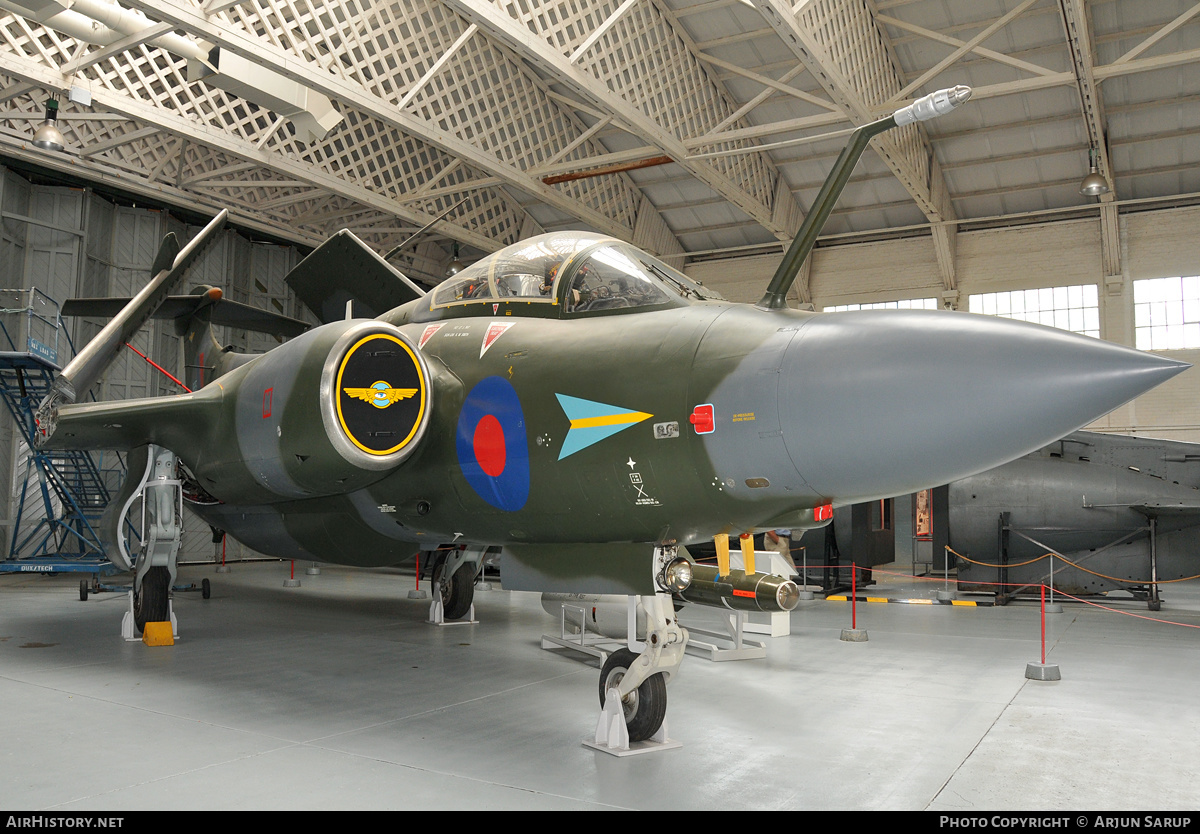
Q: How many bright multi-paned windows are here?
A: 3